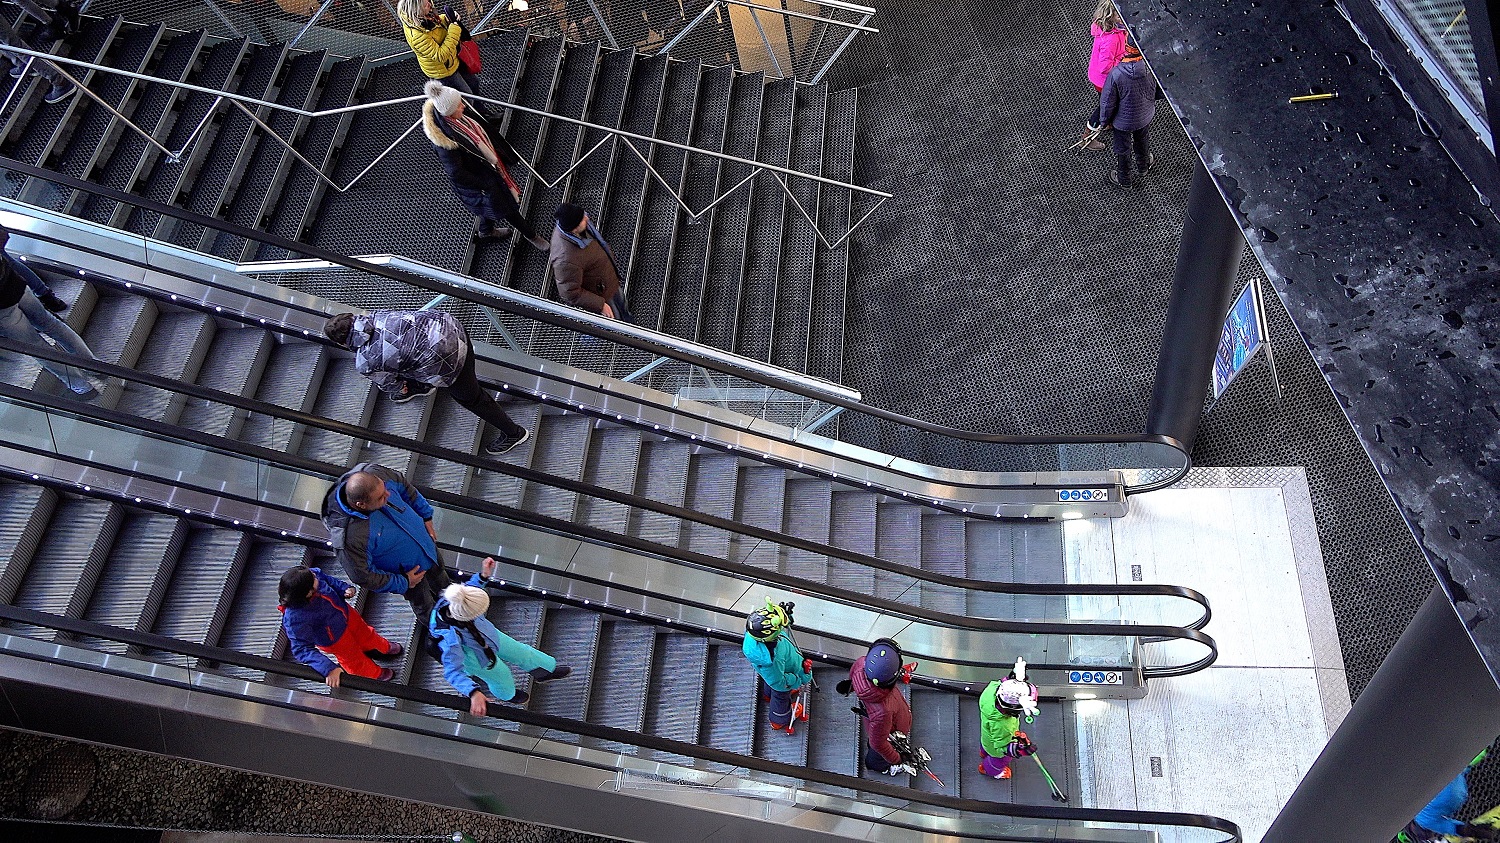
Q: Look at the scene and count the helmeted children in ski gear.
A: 3